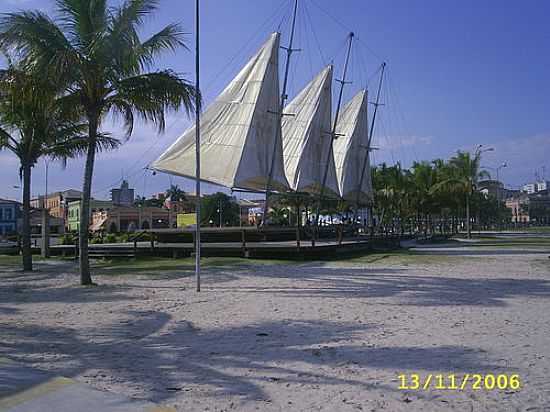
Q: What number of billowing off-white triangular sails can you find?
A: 3